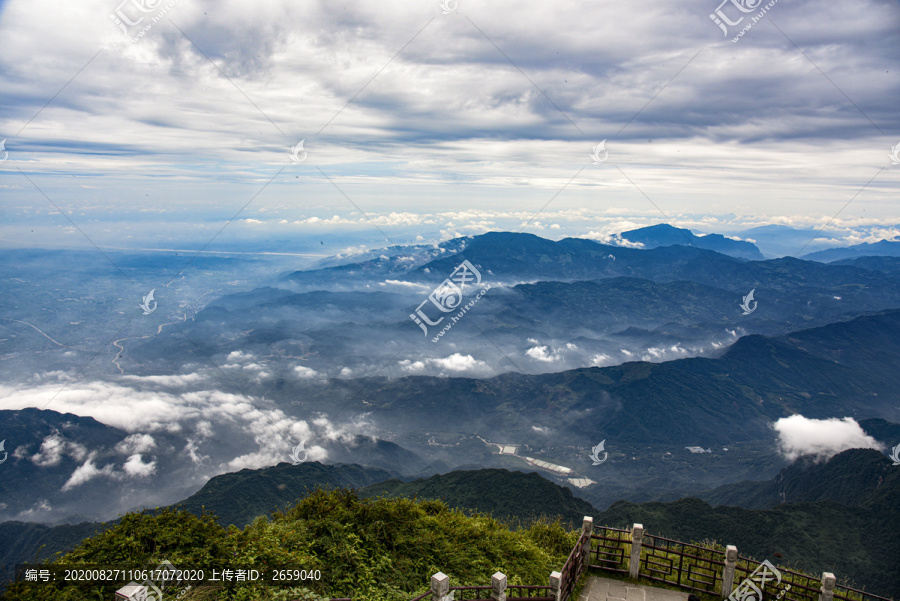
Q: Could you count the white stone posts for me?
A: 8